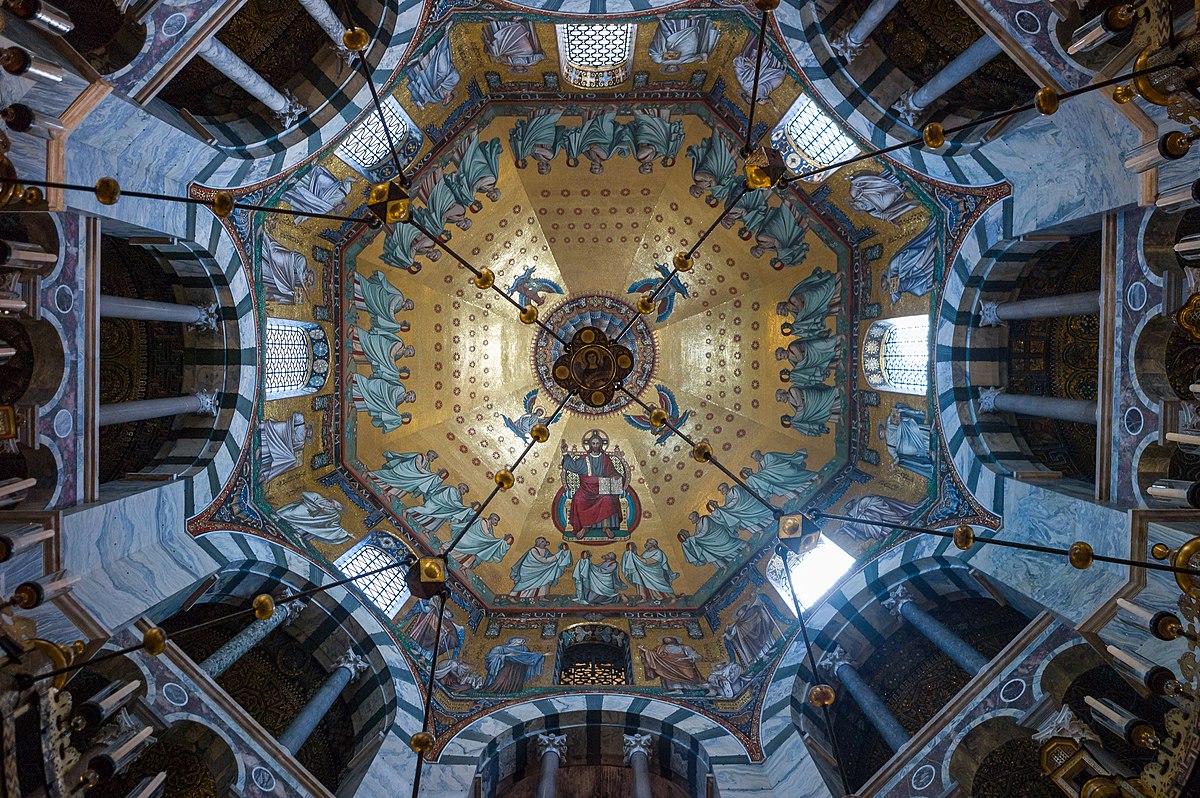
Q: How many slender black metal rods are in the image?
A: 12